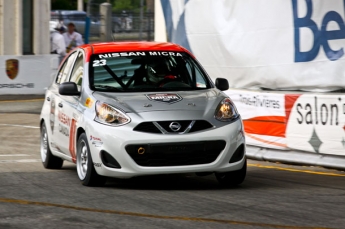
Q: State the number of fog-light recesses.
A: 2